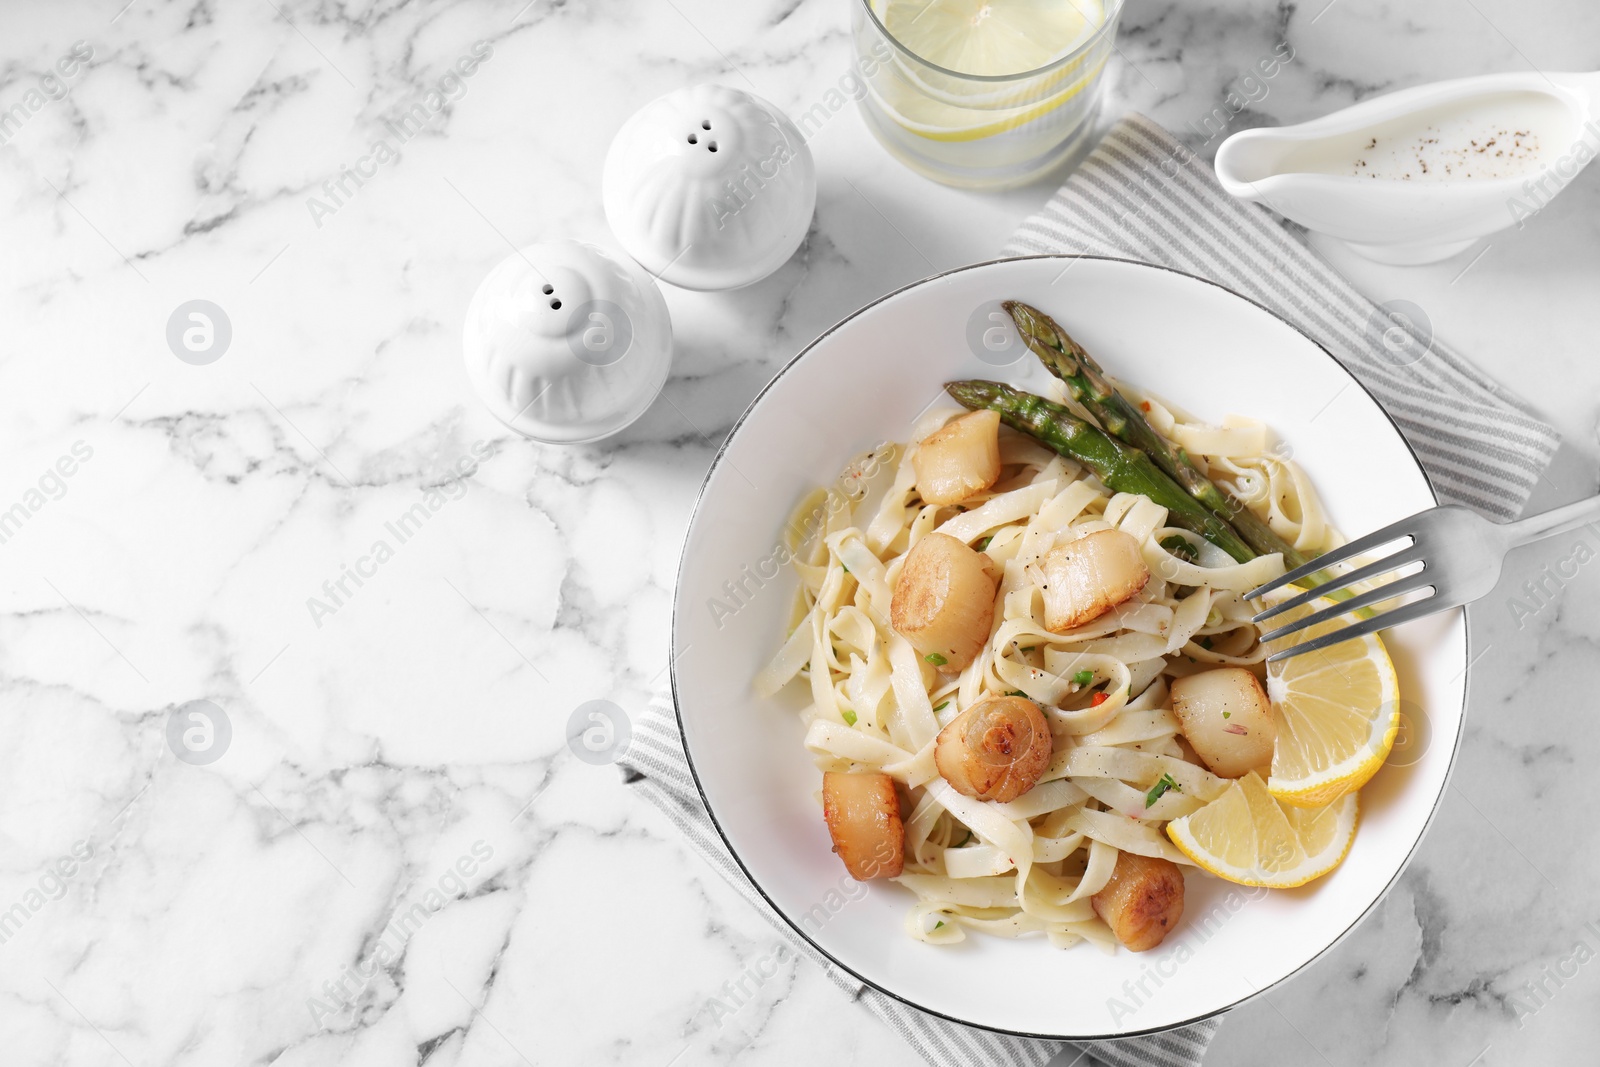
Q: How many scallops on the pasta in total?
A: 7